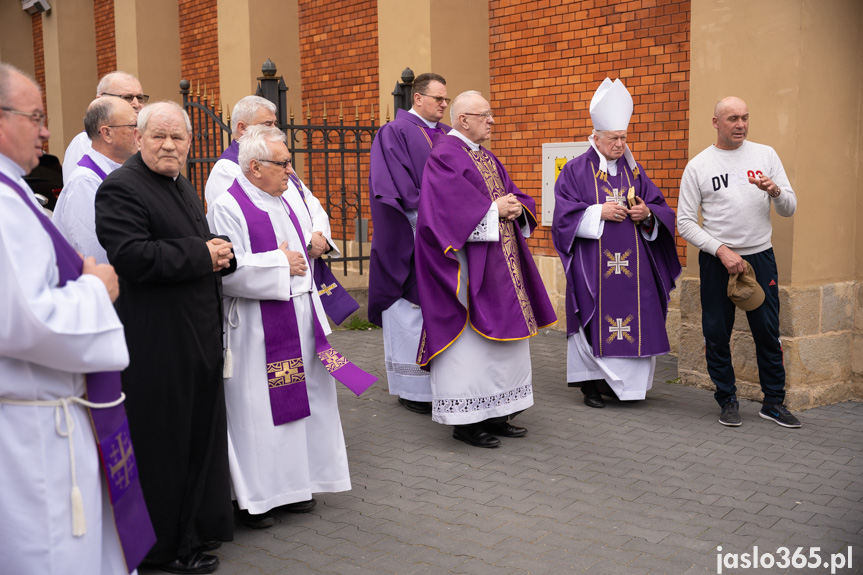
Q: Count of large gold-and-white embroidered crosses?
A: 3